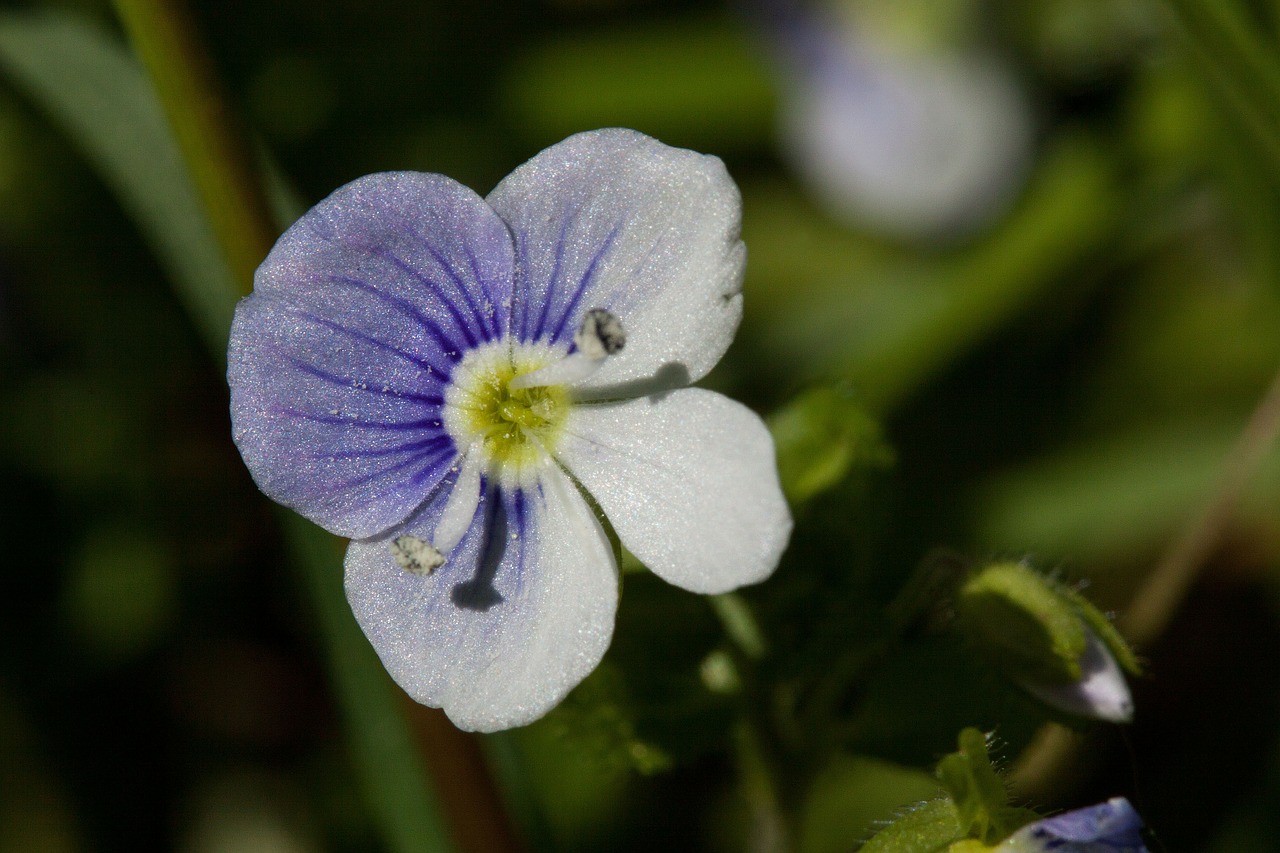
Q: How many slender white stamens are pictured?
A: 2